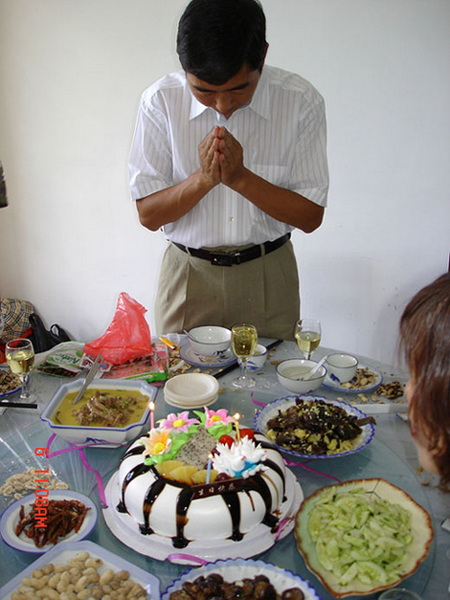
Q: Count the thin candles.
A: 3